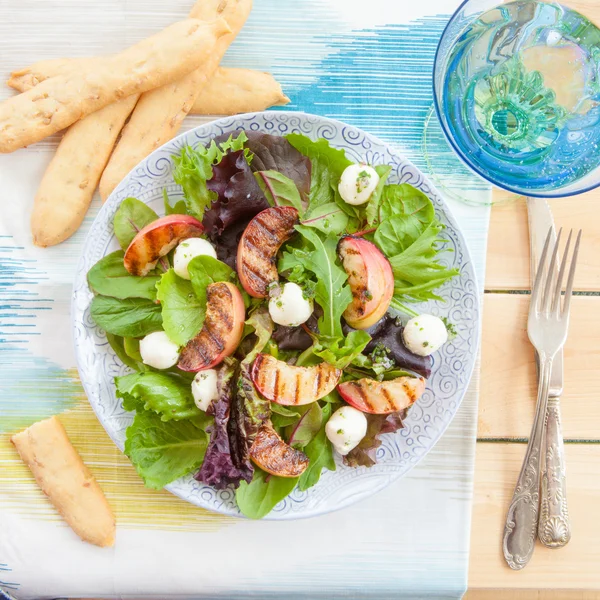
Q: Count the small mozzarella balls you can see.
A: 7